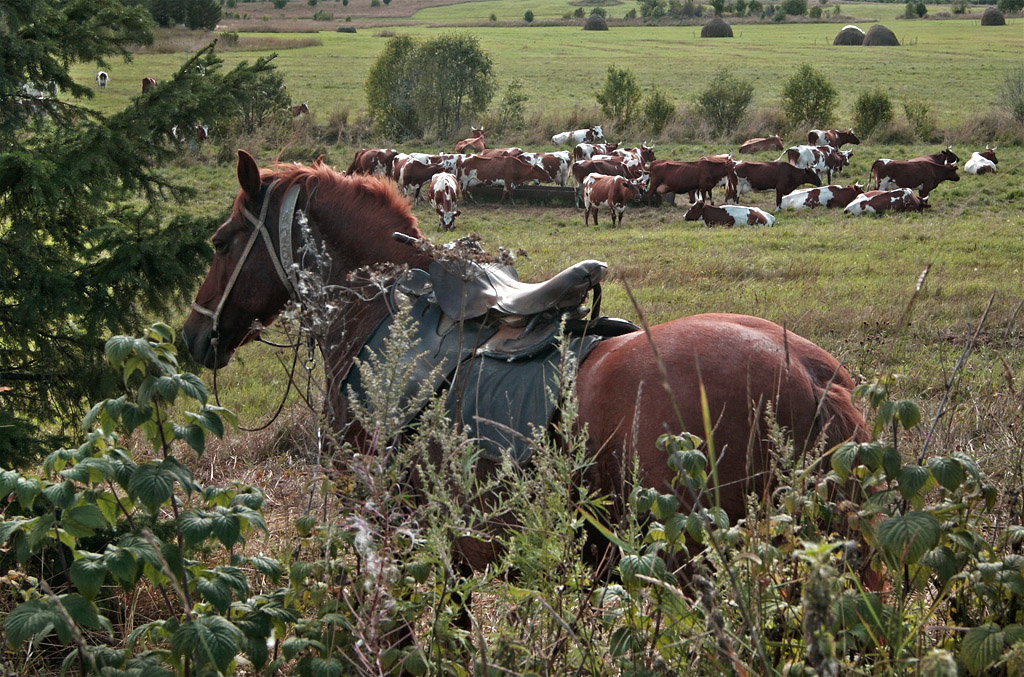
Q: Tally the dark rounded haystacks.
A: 5